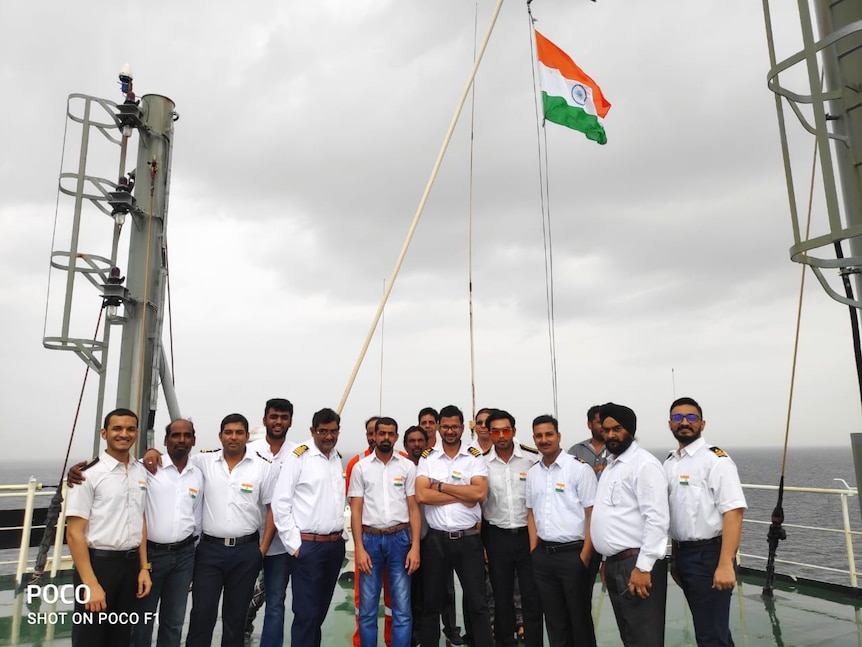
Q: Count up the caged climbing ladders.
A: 2